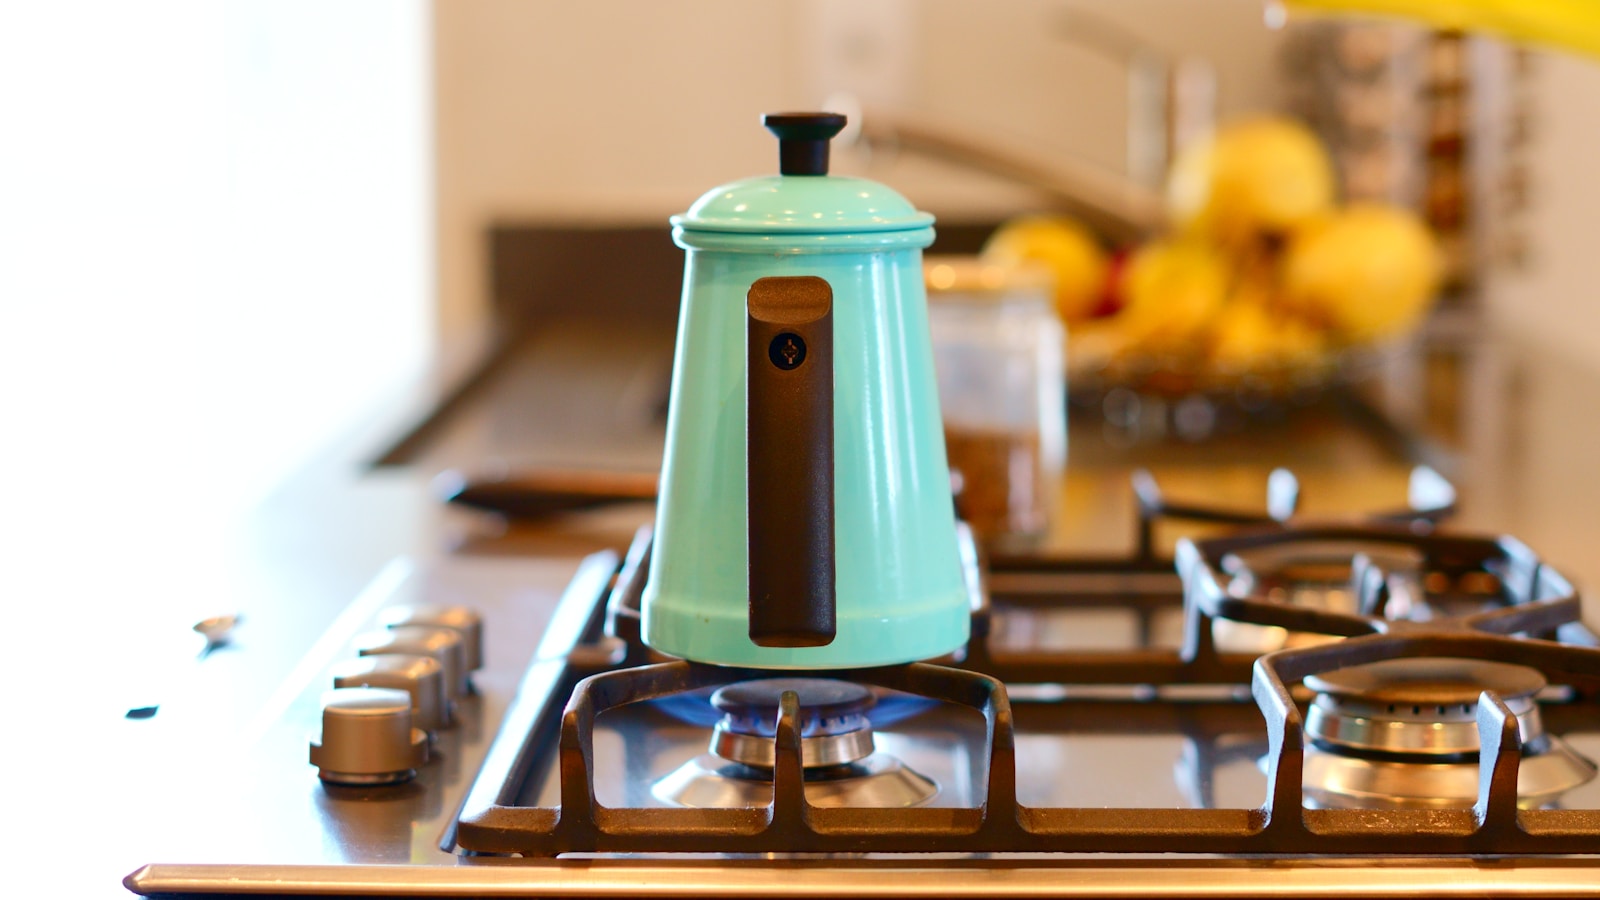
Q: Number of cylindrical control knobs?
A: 4